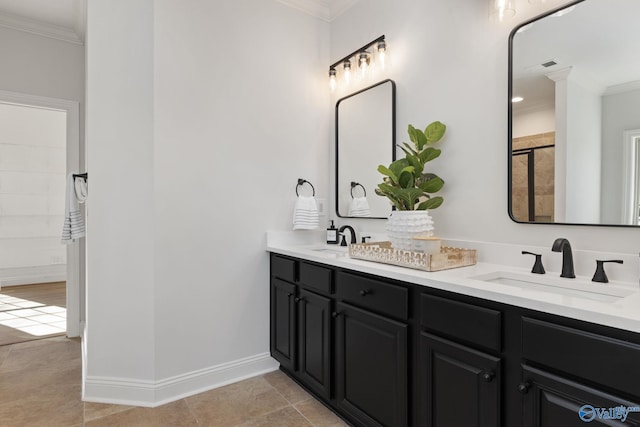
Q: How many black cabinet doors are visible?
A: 5